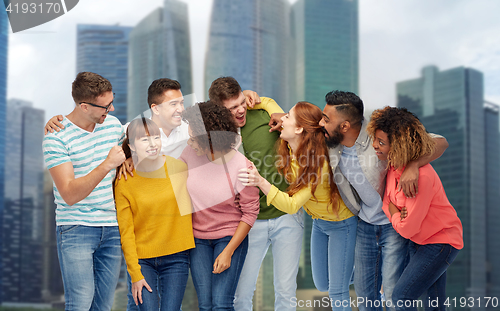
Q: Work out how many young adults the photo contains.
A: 8